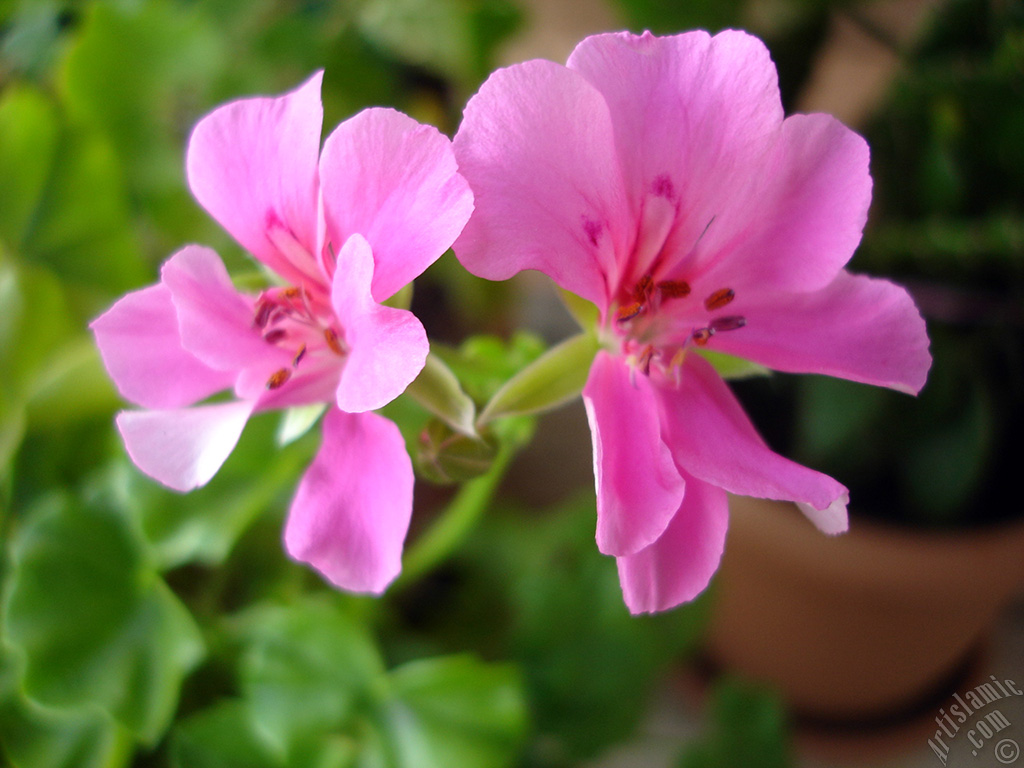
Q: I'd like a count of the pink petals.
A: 14